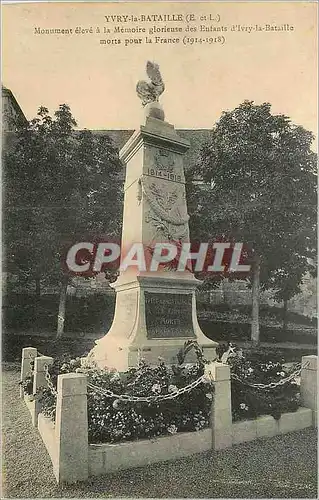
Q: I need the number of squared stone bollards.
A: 5